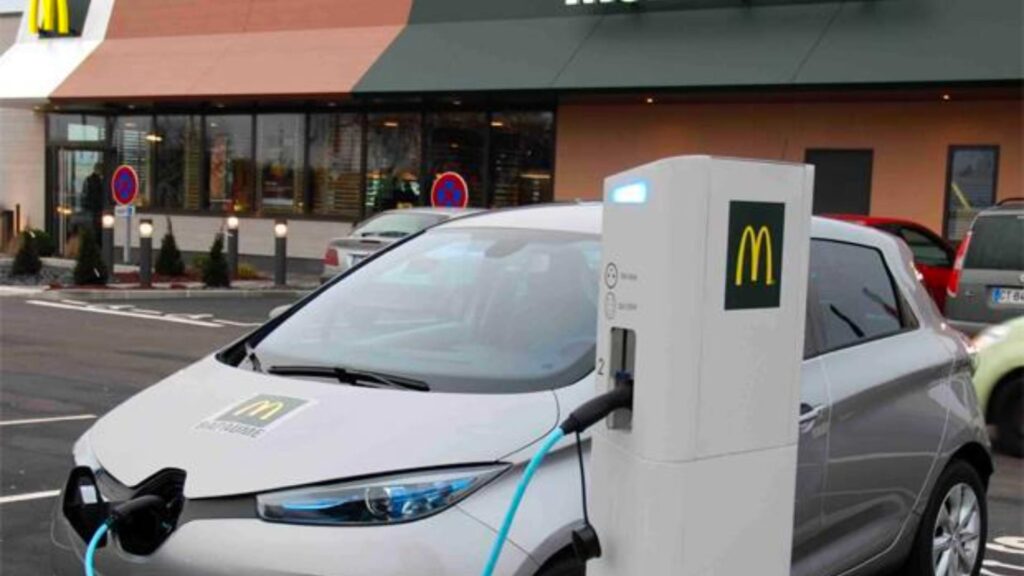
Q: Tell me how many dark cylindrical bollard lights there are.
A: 4